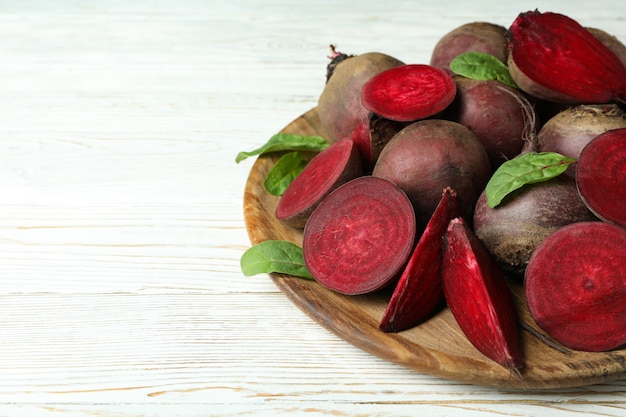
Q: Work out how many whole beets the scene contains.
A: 7